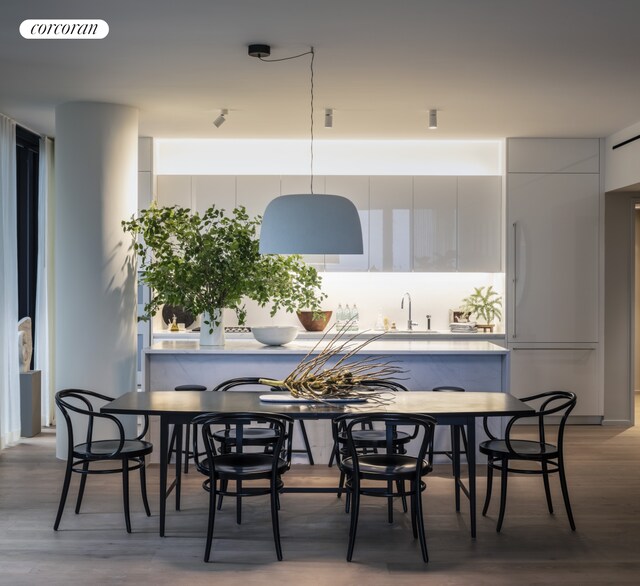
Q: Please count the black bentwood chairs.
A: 6